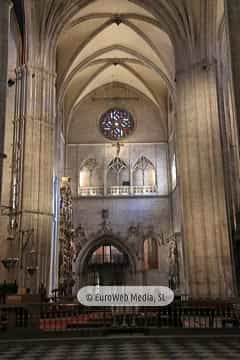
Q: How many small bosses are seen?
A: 2